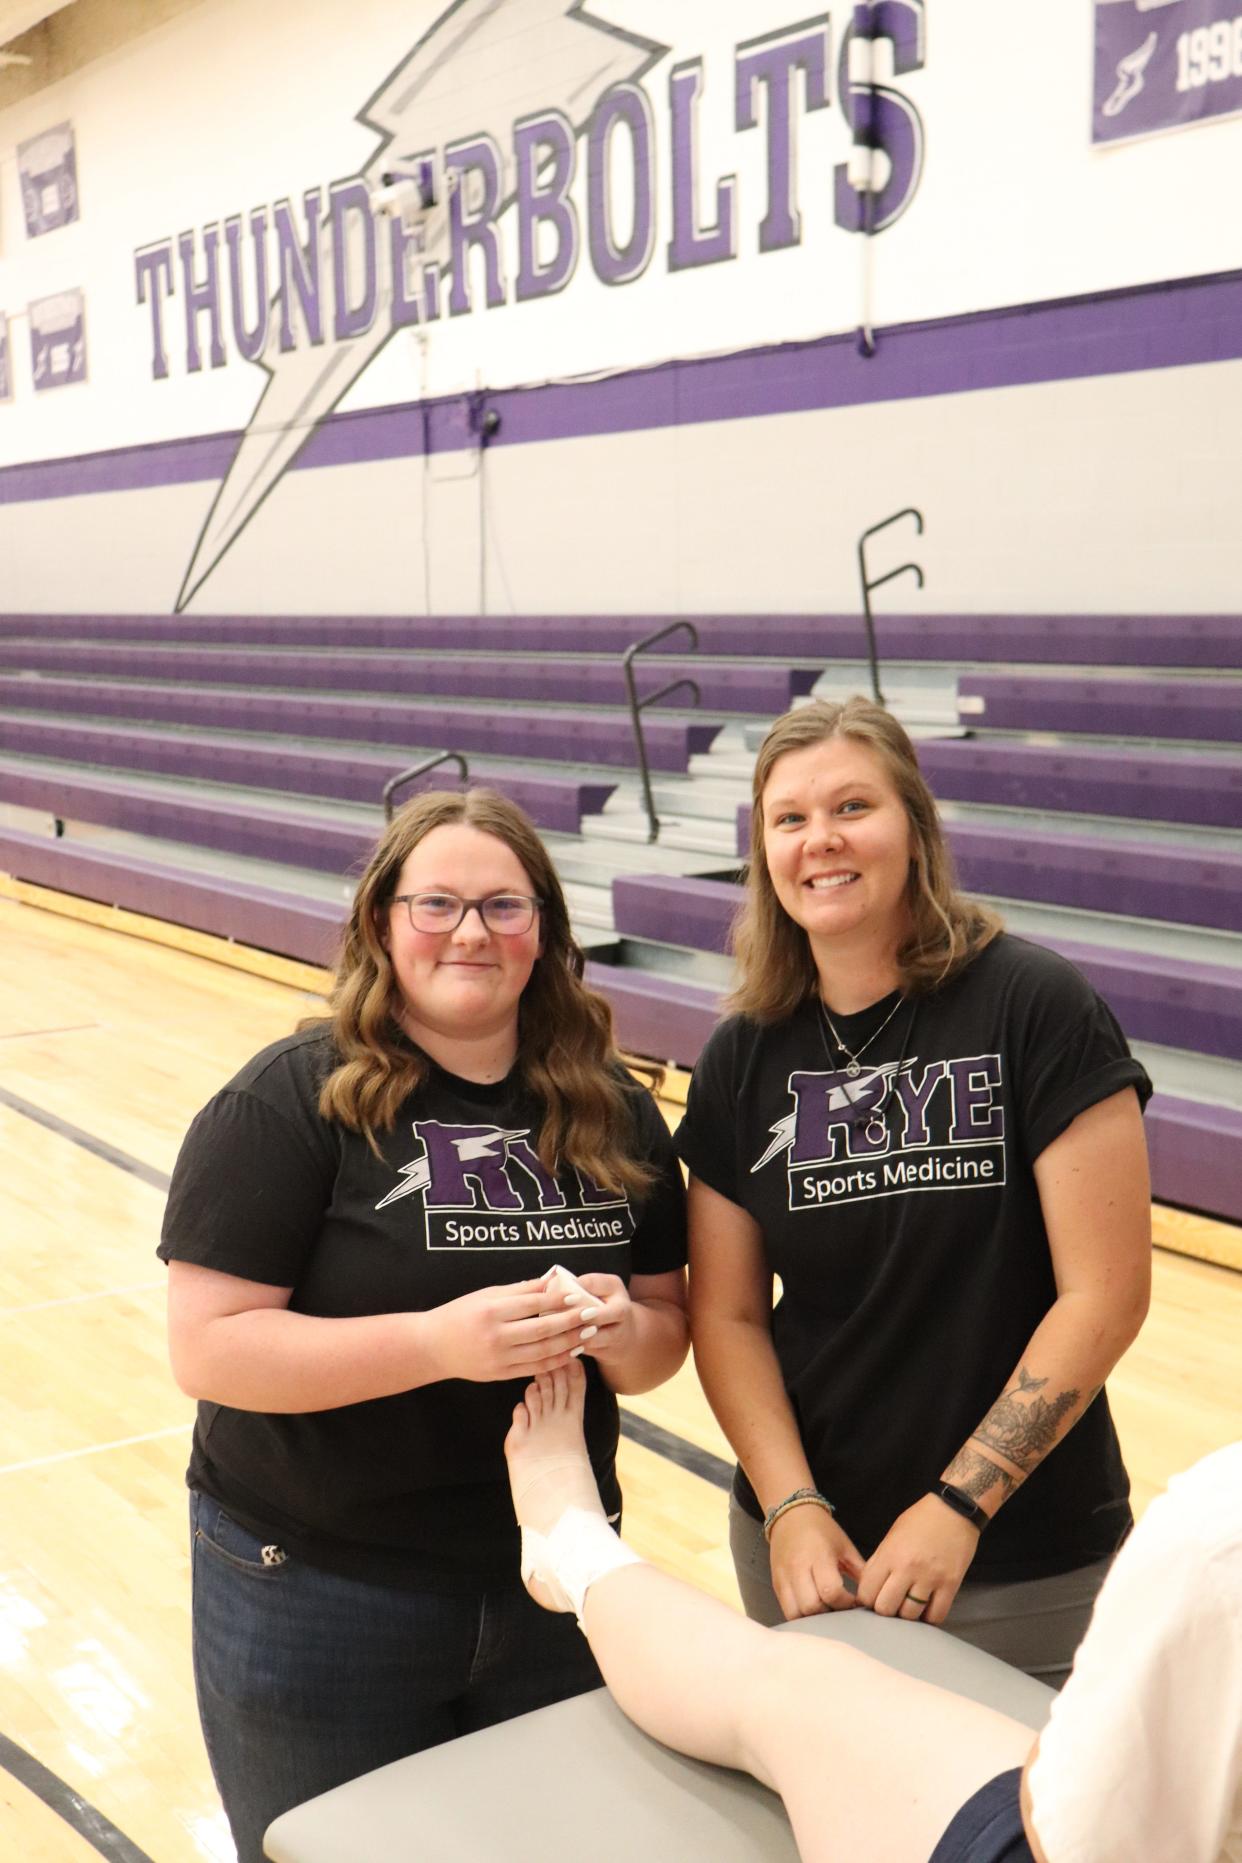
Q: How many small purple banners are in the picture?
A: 4